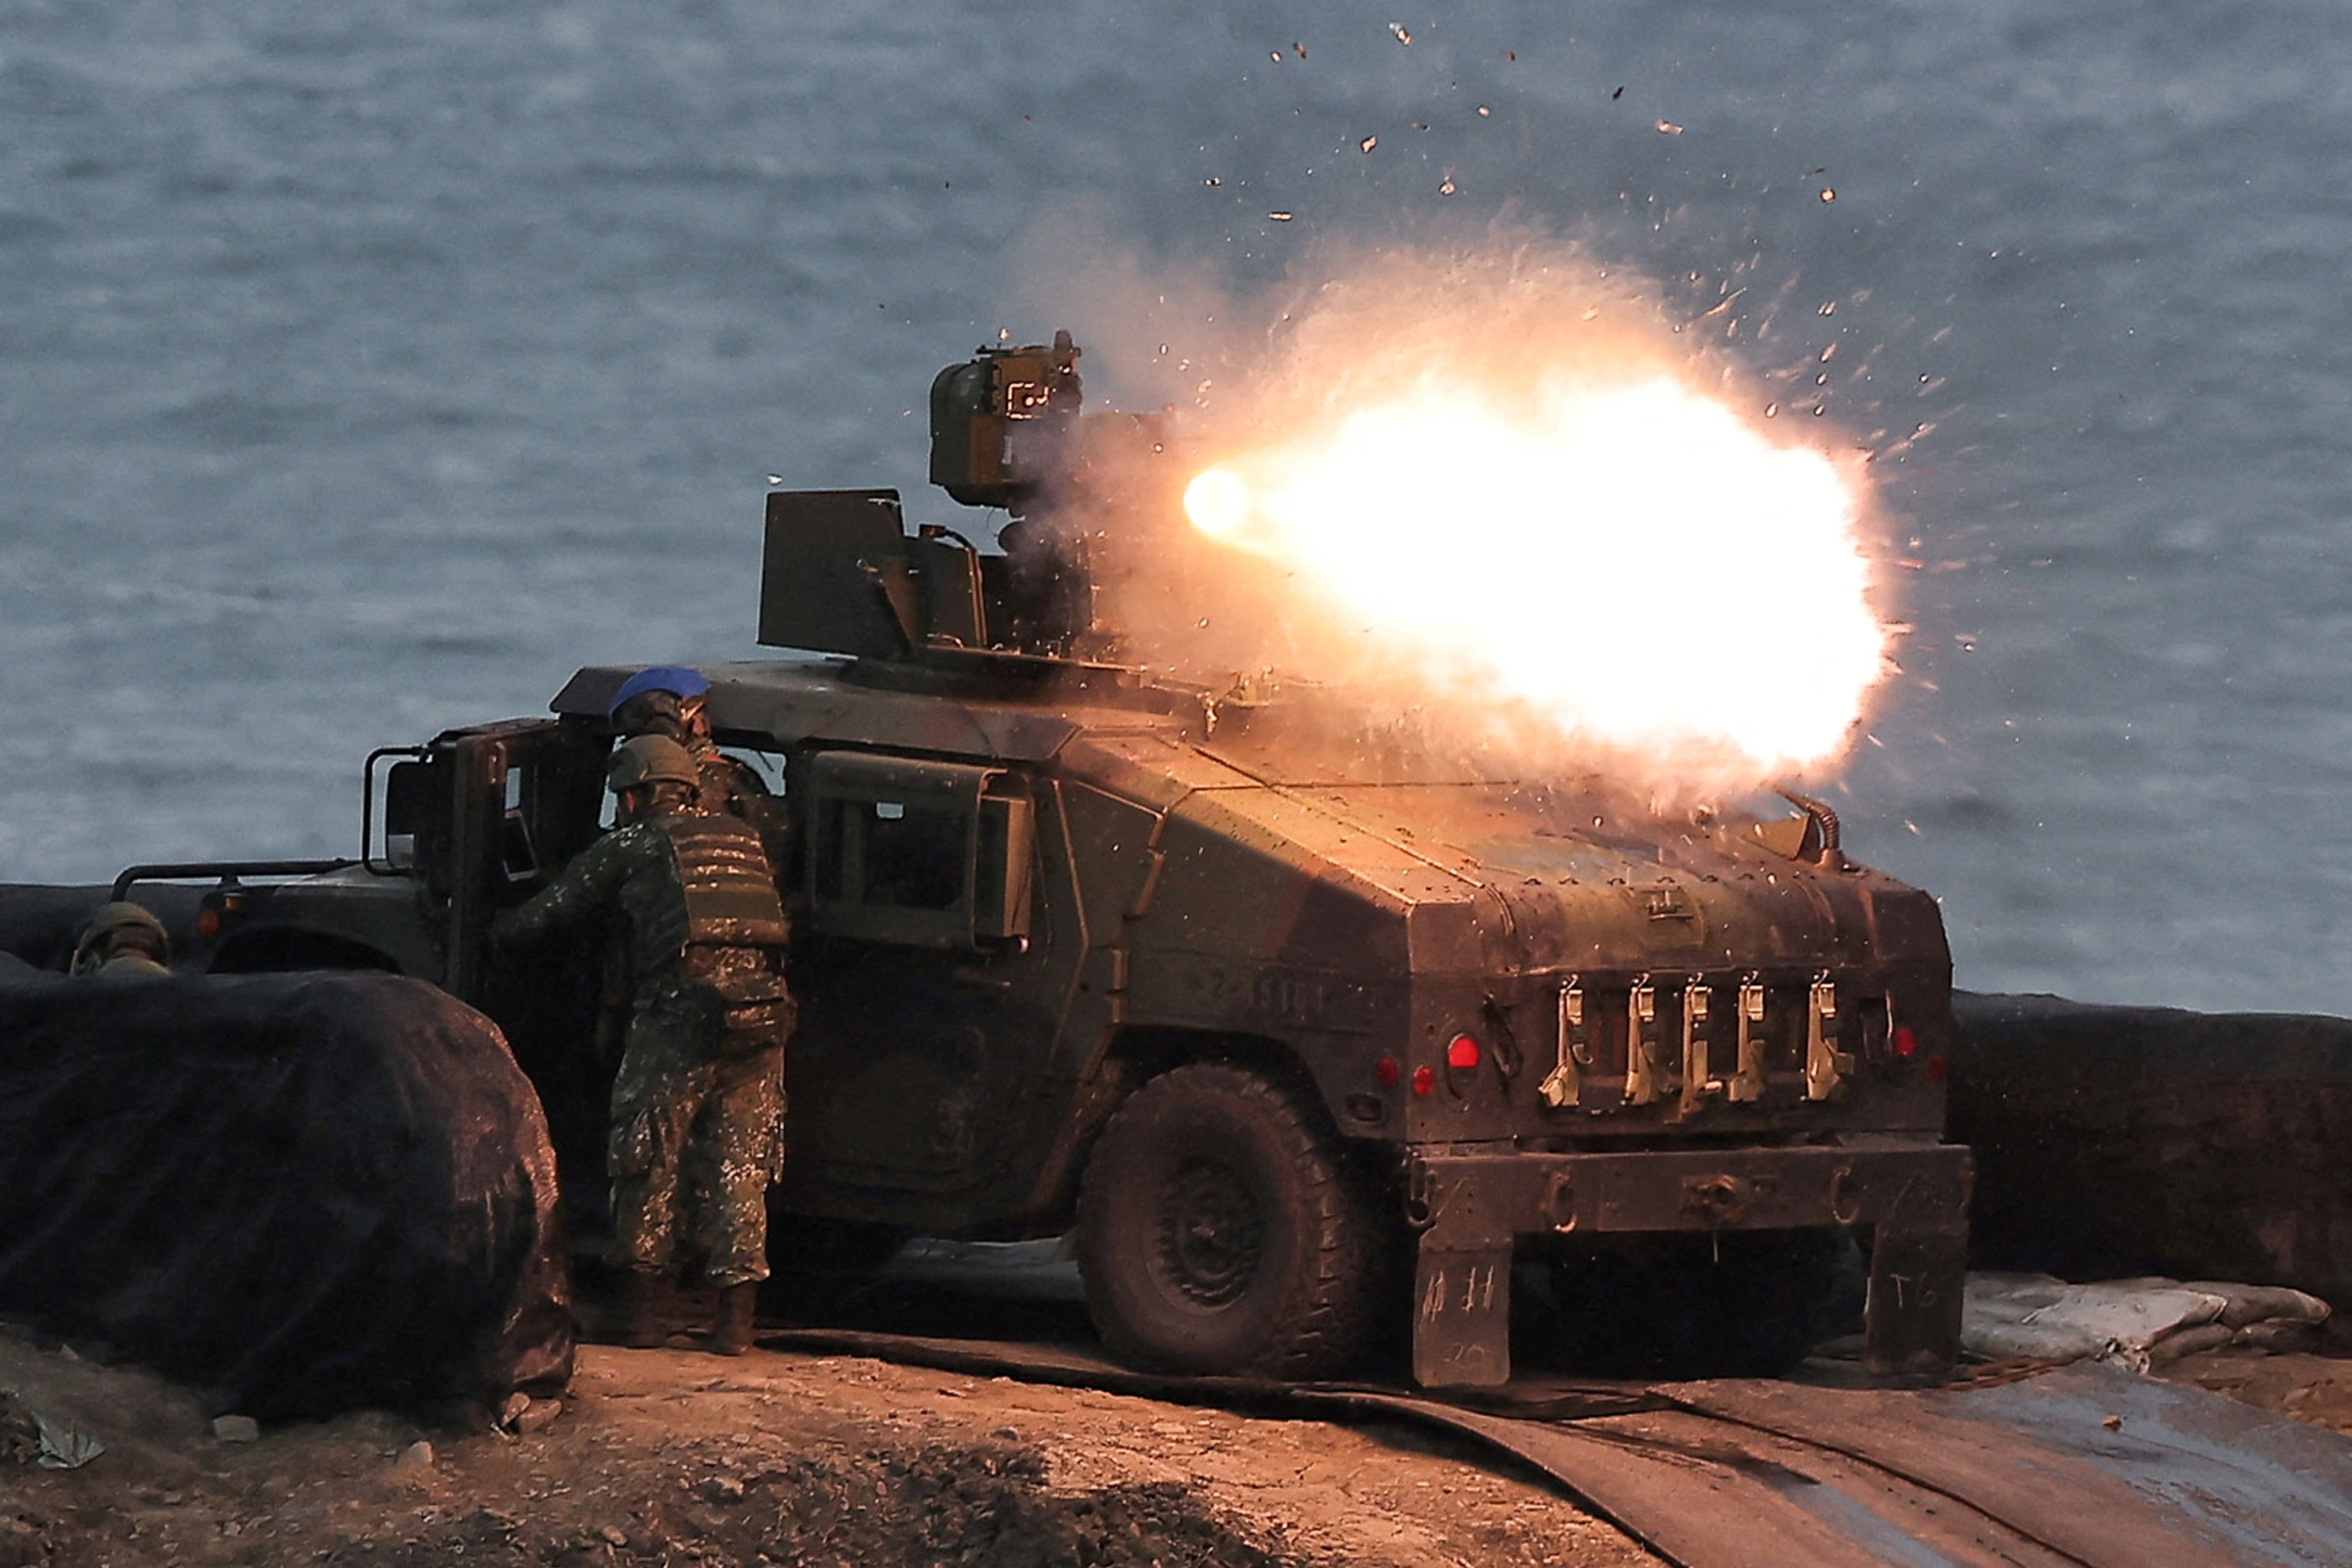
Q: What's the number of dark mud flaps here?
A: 2